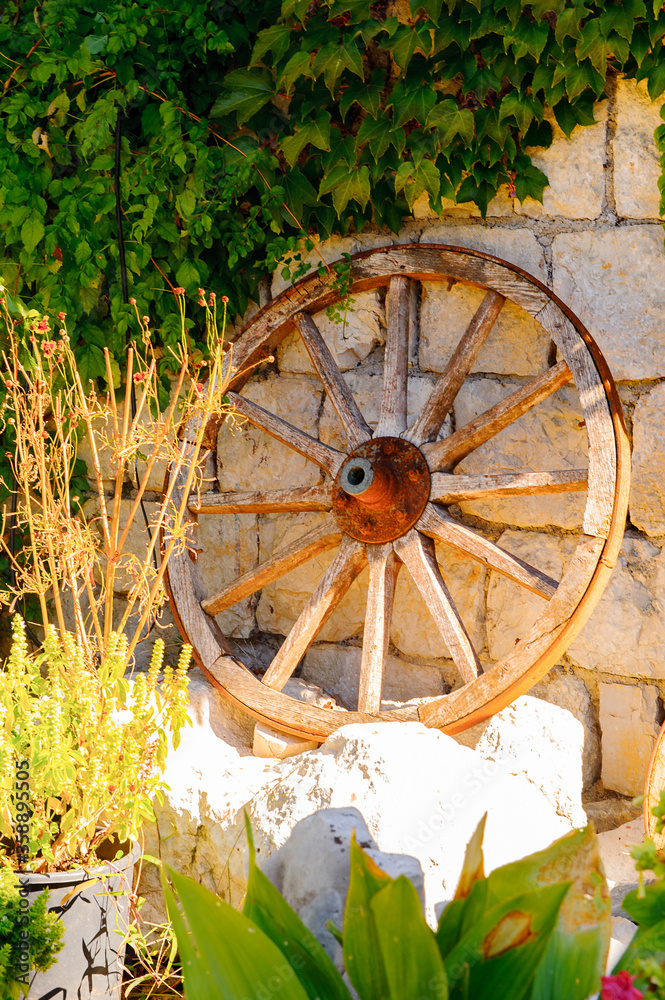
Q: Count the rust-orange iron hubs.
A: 1